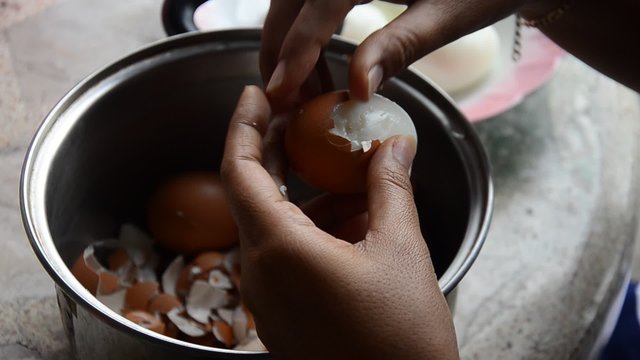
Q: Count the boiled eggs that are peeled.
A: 2